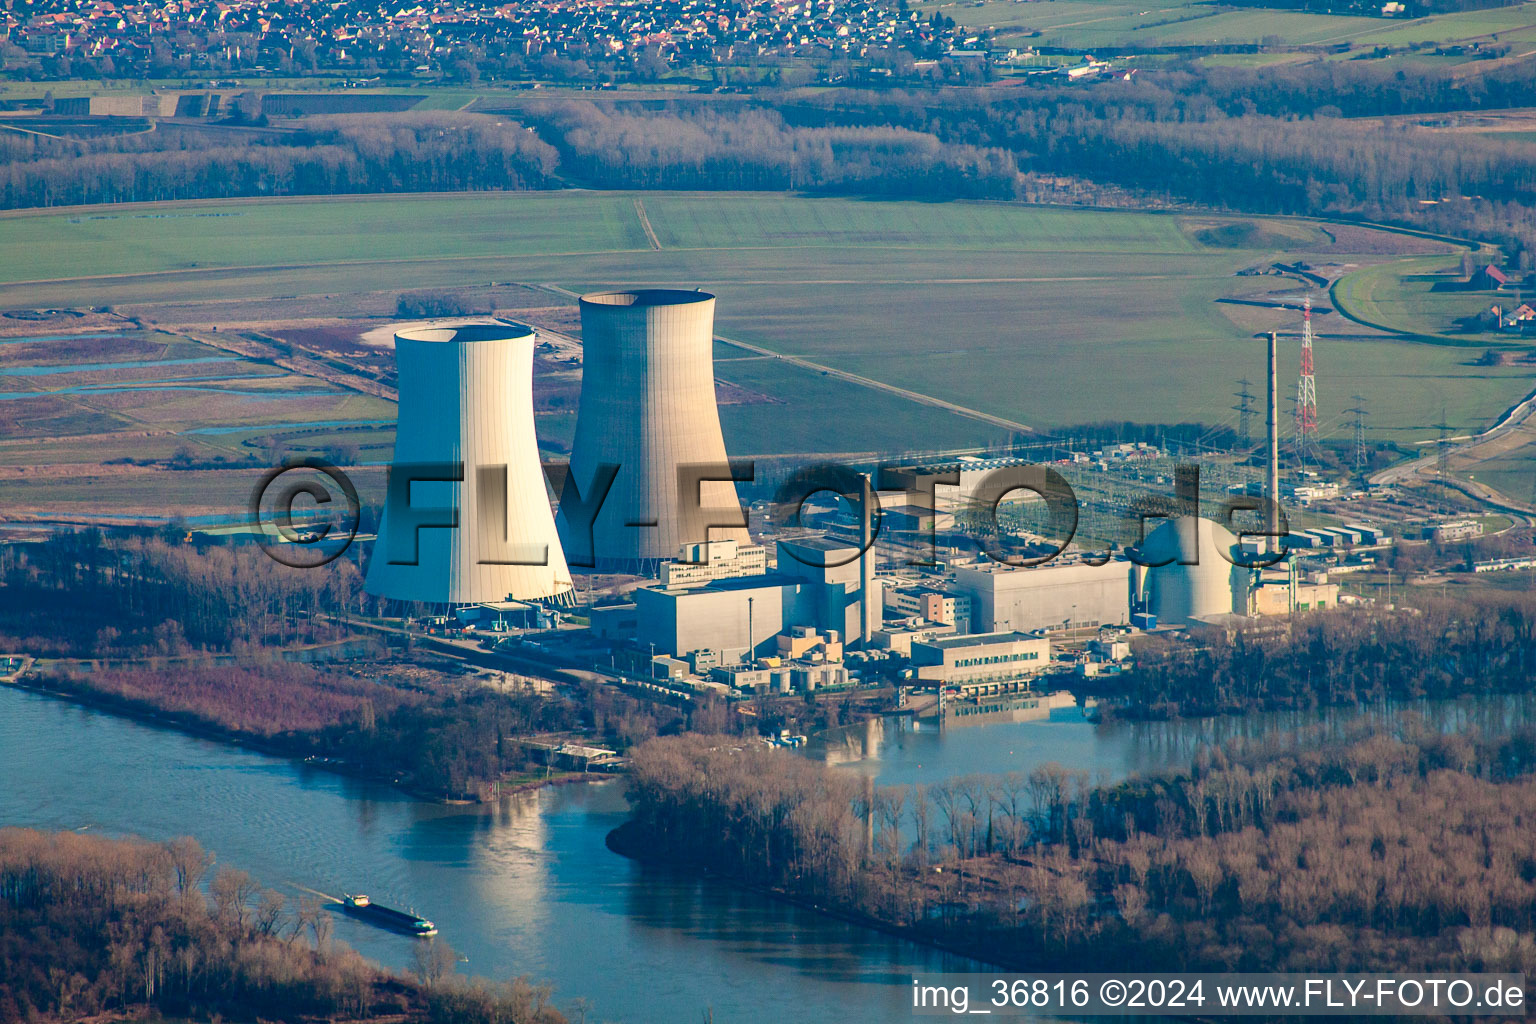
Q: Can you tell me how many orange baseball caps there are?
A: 0